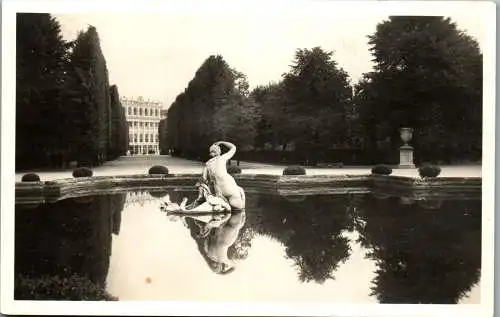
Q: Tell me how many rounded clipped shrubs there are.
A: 7